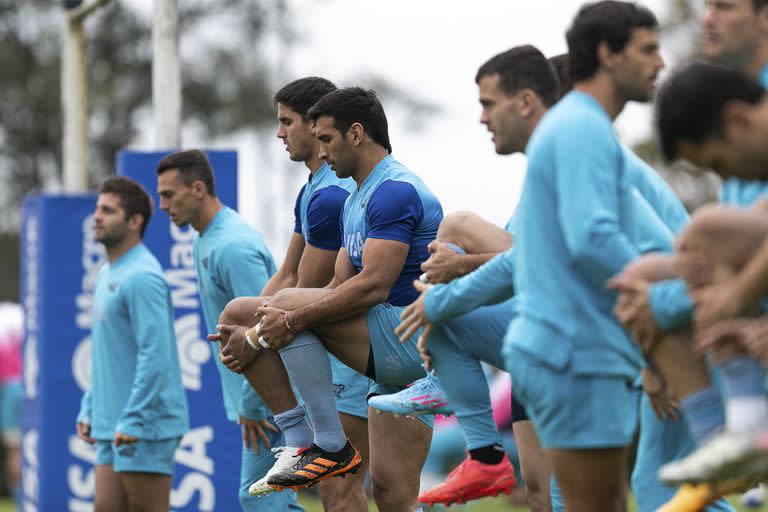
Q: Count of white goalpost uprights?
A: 2